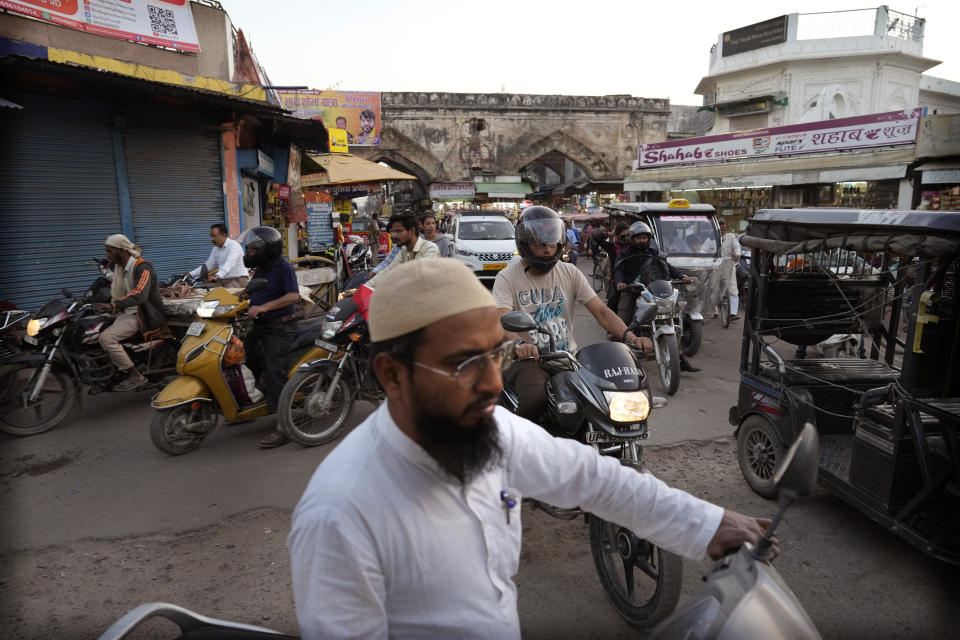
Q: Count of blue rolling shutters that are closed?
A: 2